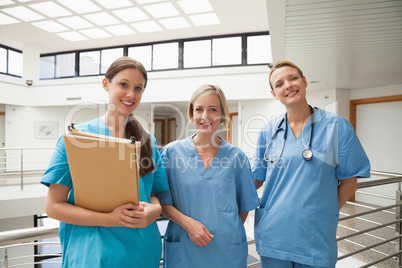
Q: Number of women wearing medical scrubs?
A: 3